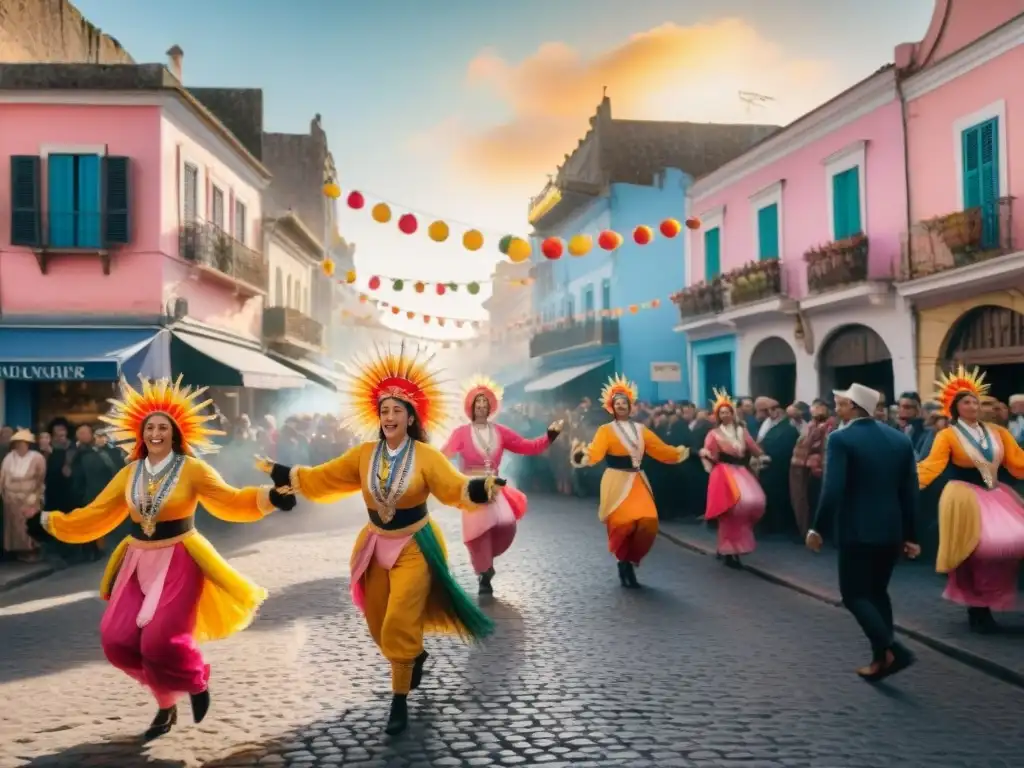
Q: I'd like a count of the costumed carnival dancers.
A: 6